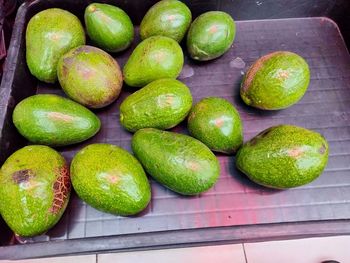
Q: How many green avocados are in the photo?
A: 14